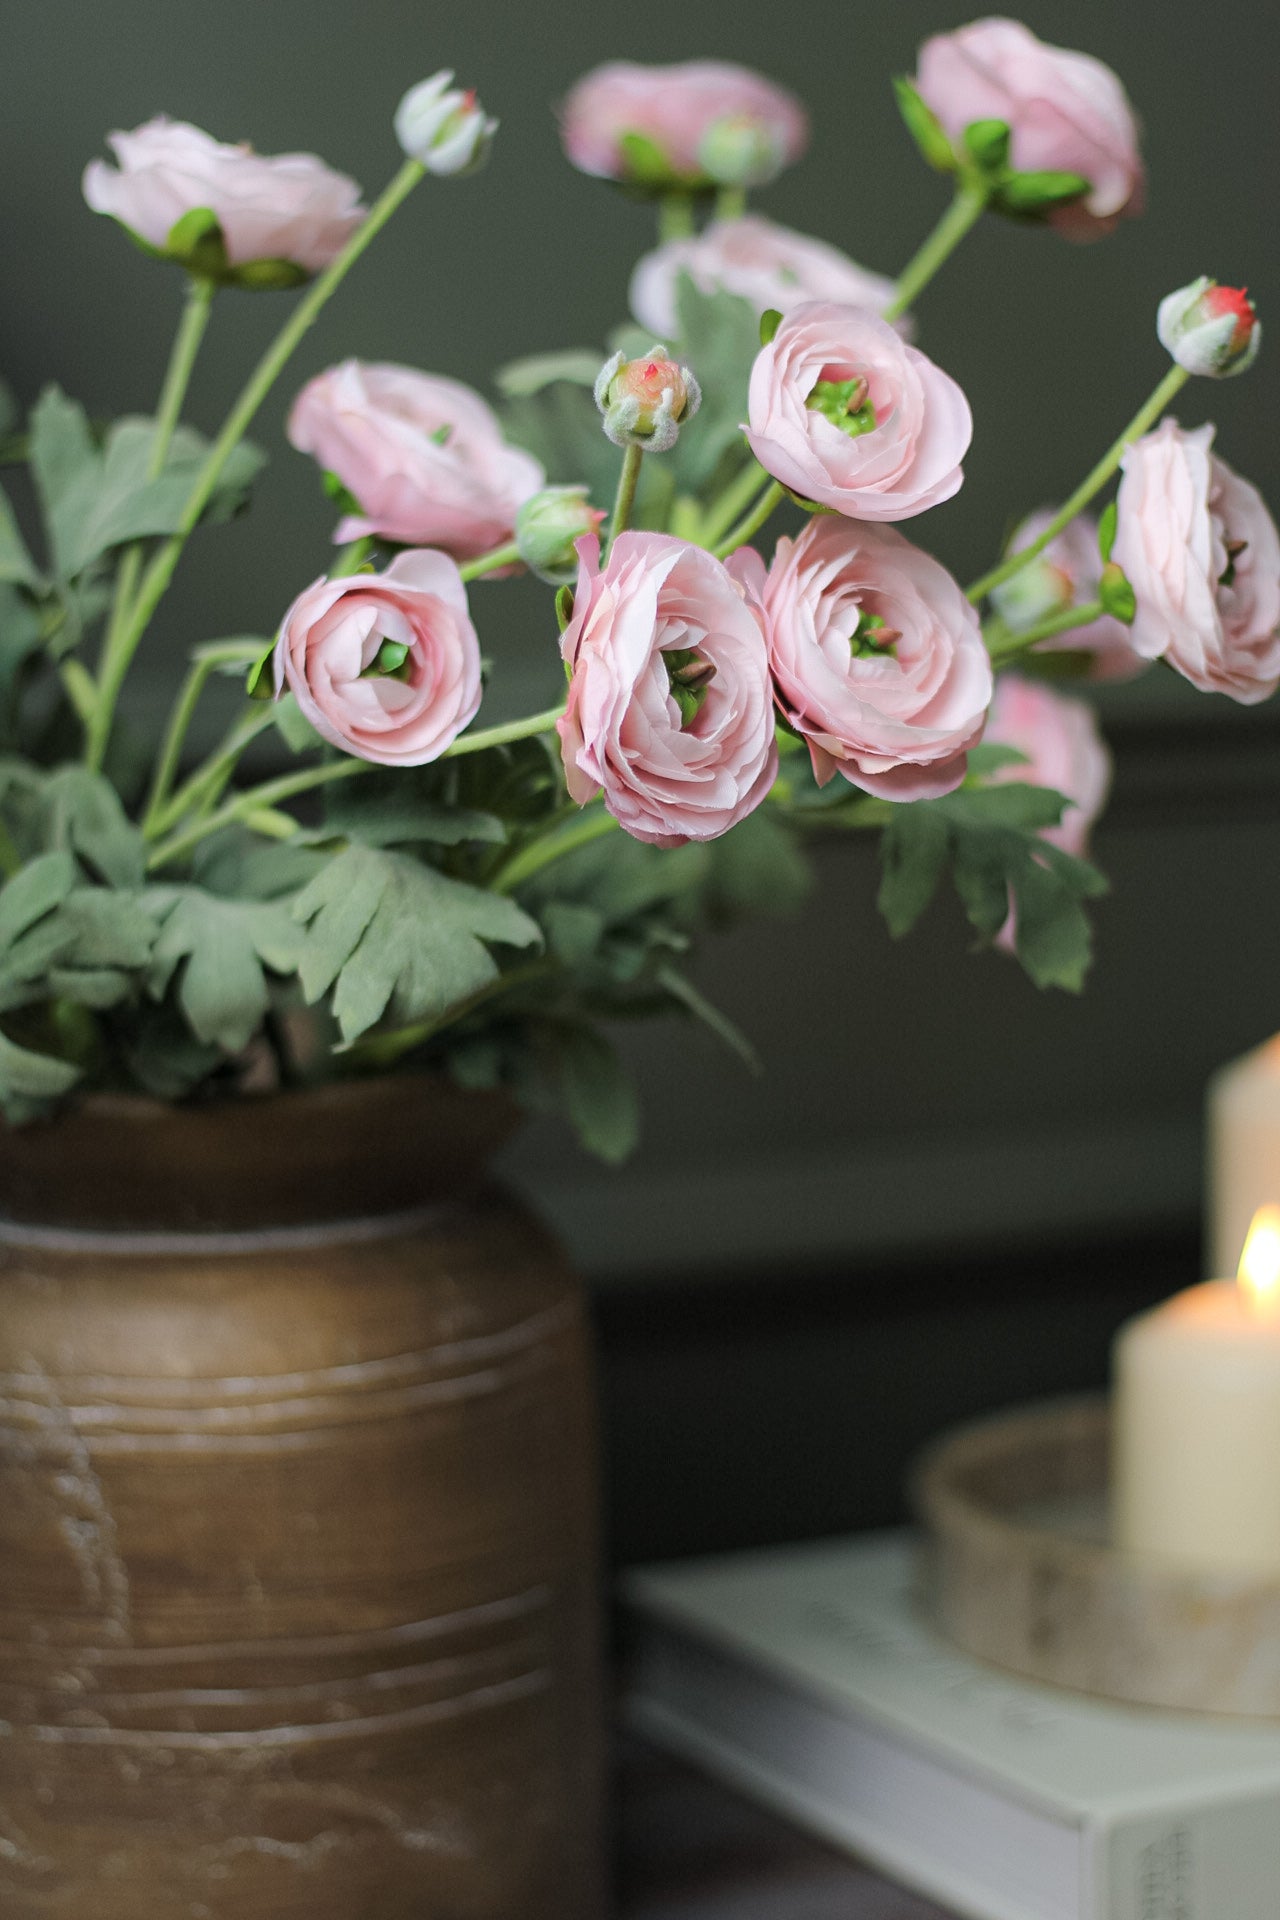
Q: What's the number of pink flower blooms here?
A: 12